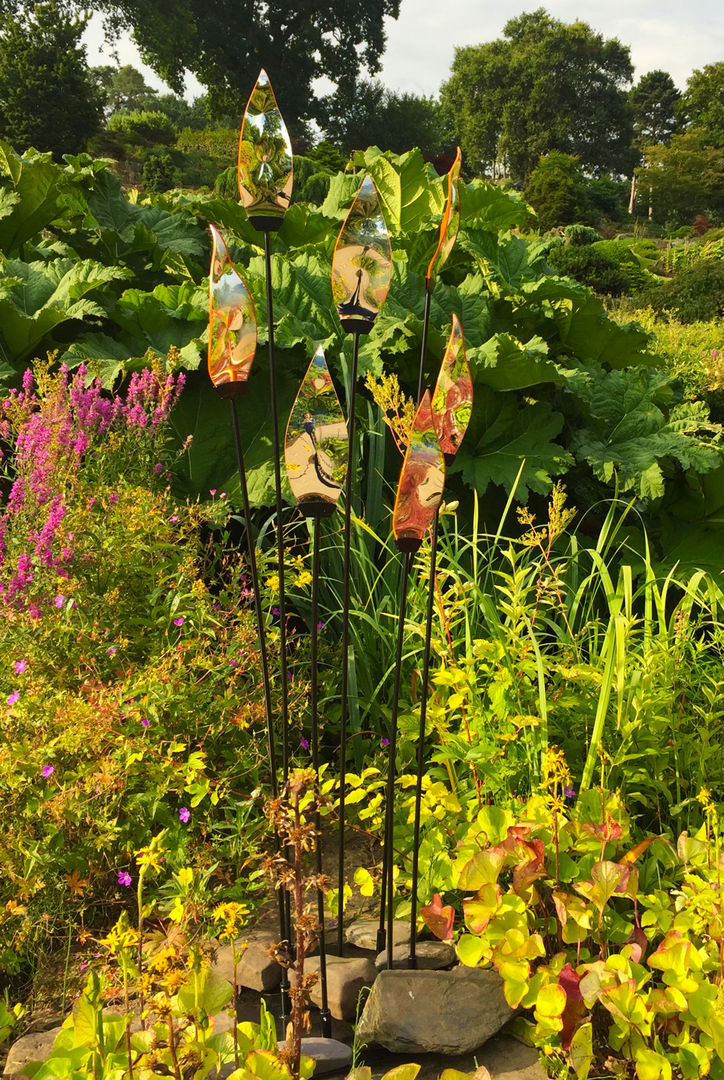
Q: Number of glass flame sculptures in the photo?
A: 7